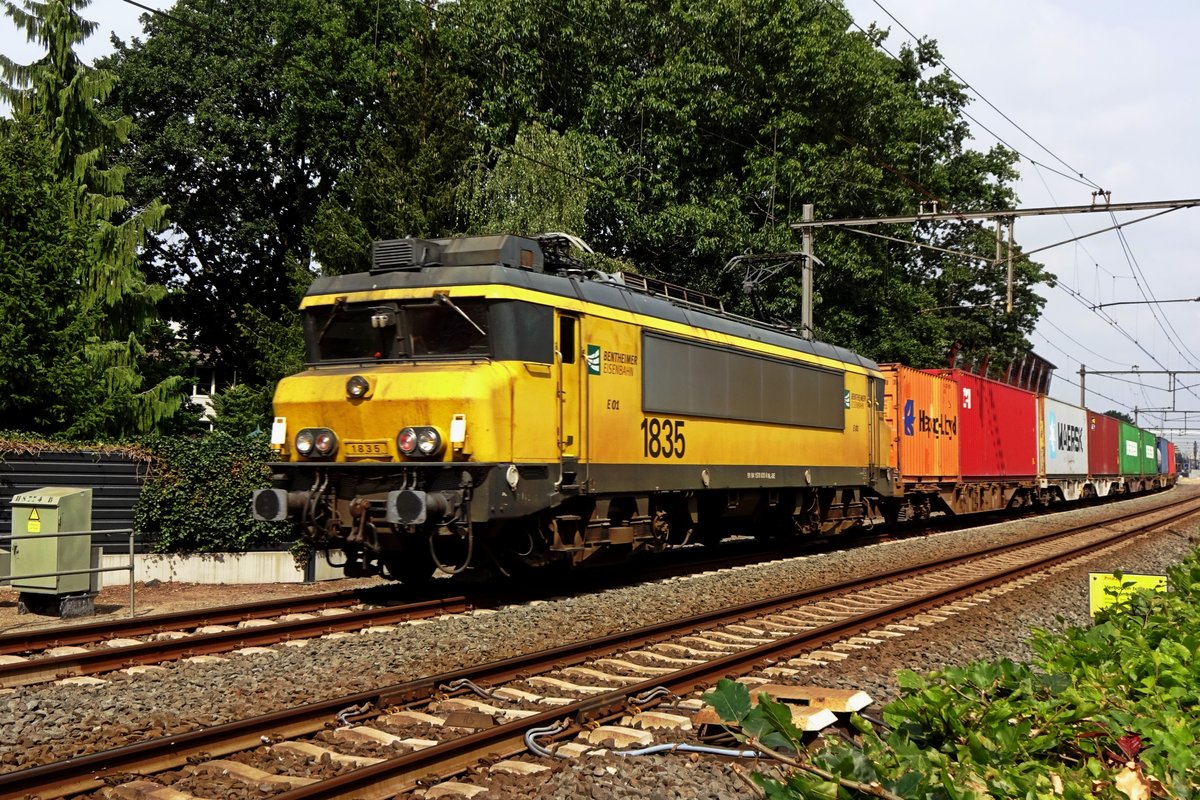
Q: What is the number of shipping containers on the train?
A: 8